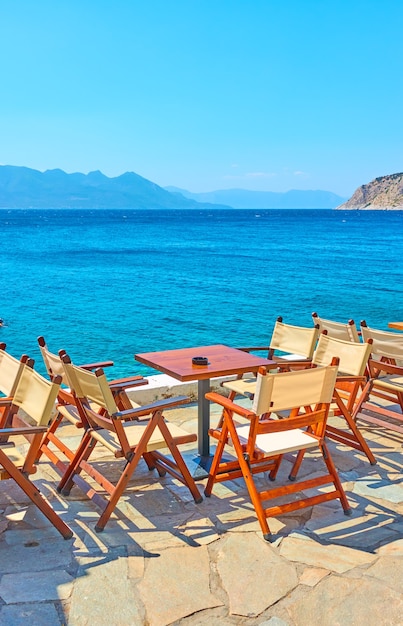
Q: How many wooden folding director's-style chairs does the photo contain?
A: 9